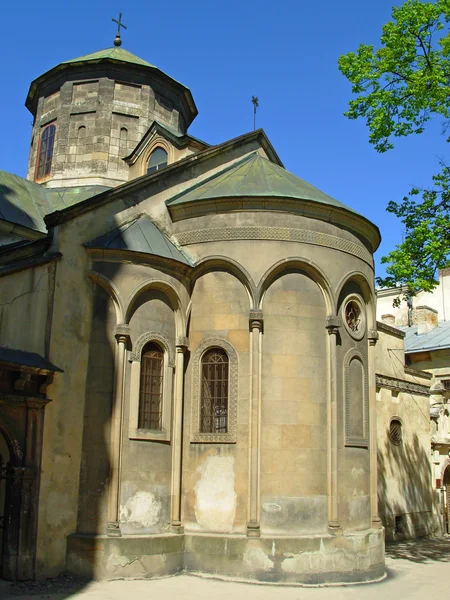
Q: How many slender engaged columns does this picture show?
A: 5